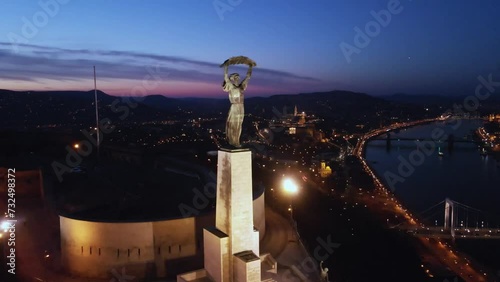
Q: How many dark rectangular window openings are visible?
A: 9